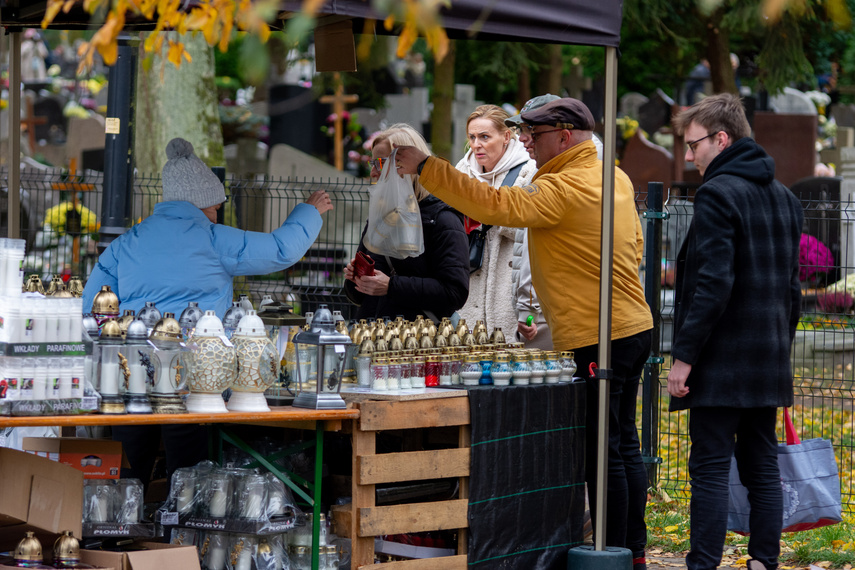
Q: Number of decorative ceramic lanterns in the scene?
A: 2